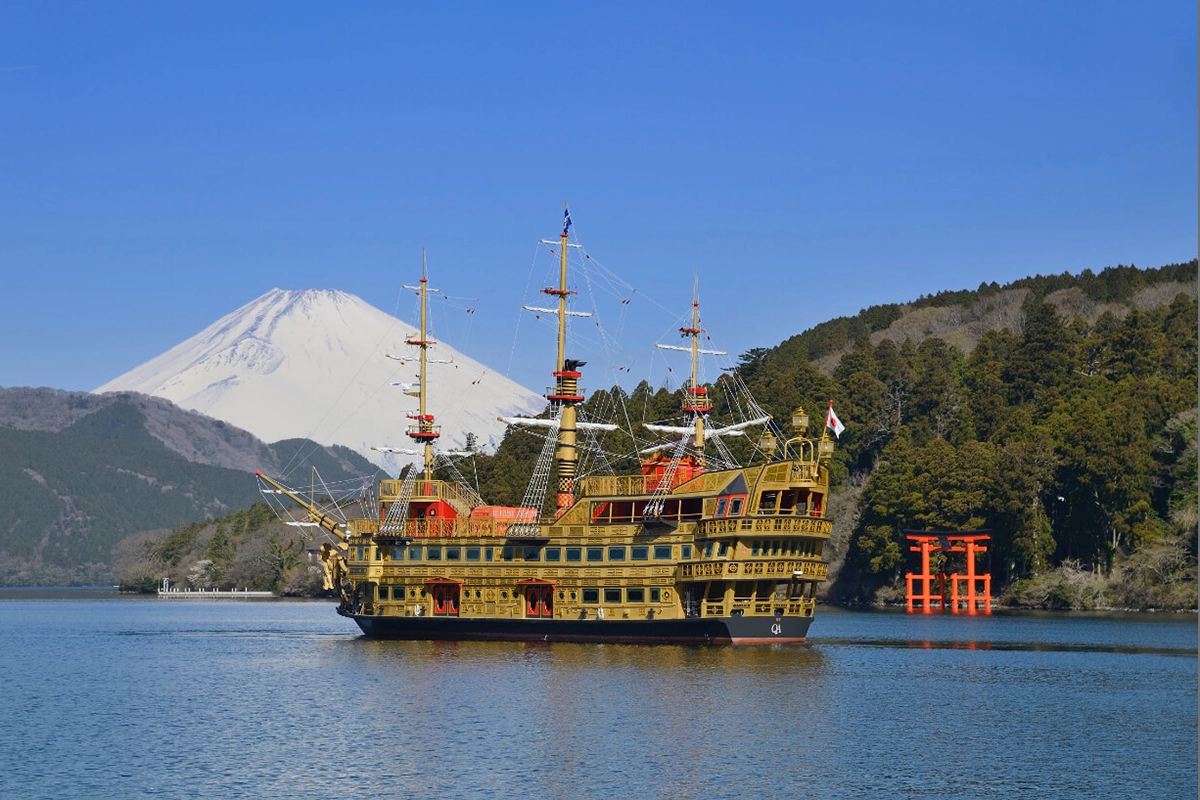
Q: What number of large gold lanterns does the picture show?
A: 3